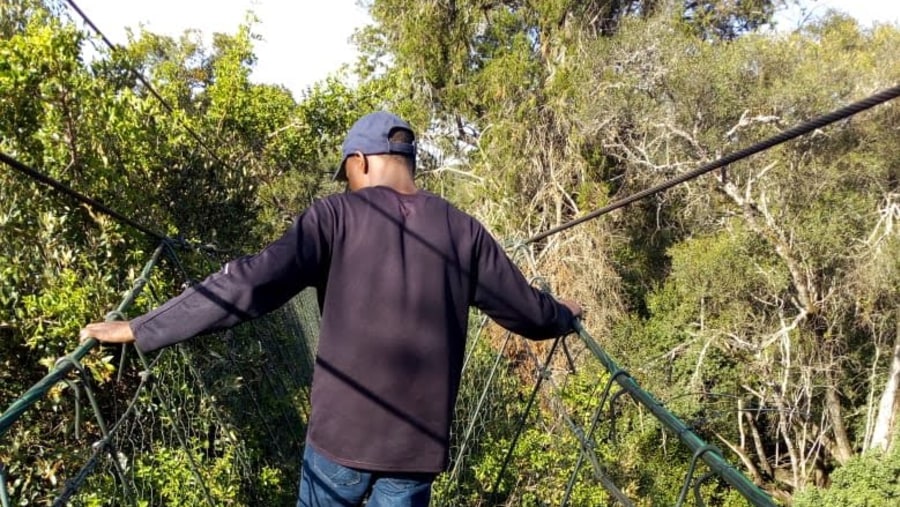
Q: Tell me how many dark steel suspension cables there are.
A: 3